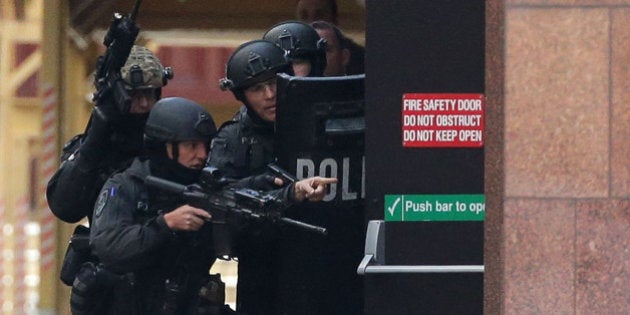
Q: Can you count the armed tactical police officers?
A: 4